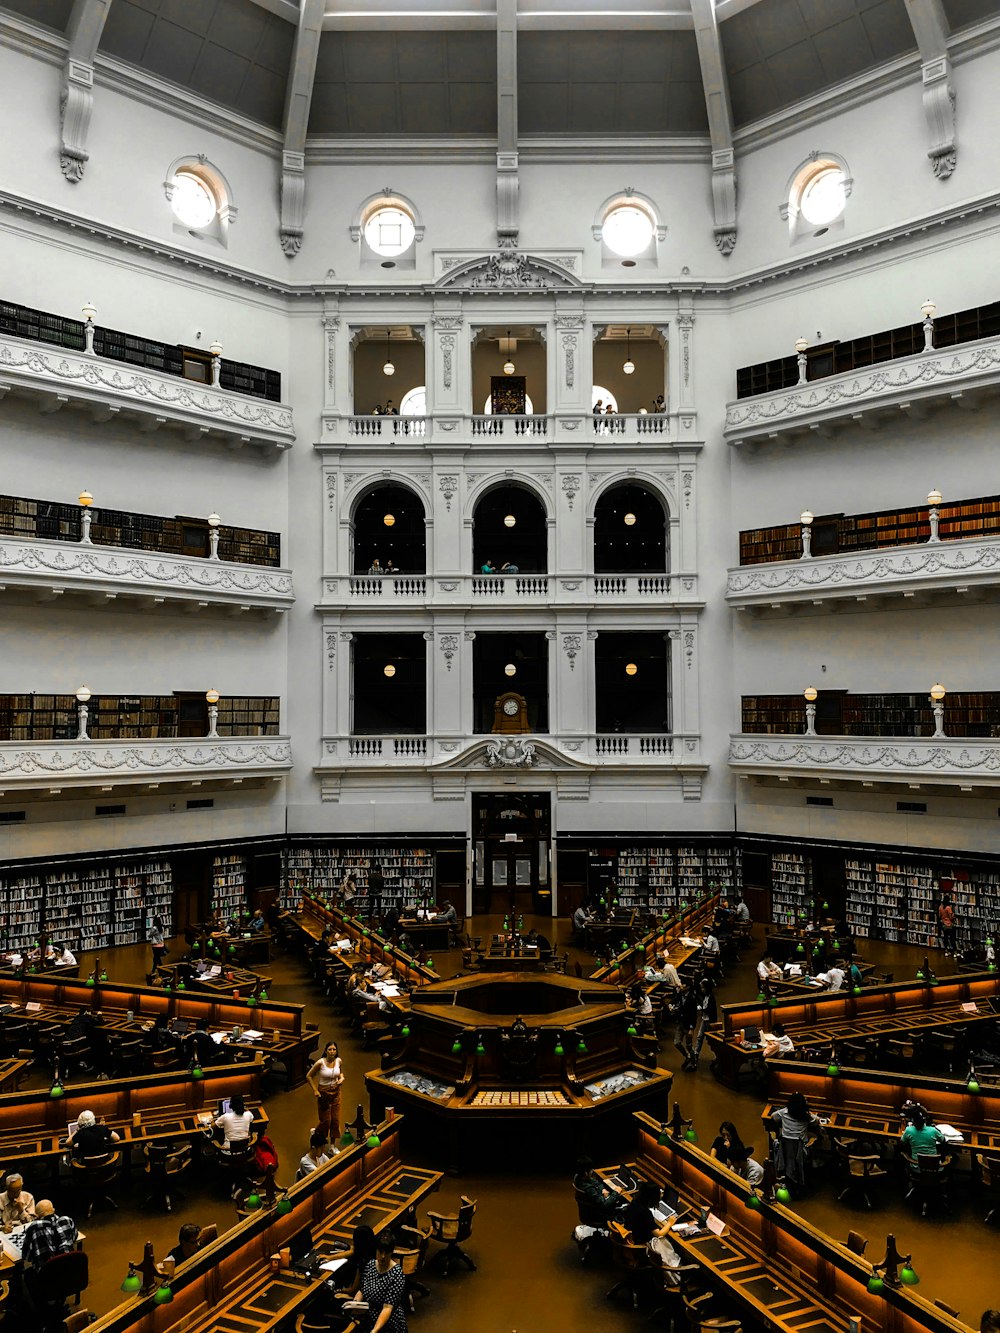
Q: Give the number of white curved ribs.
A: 5